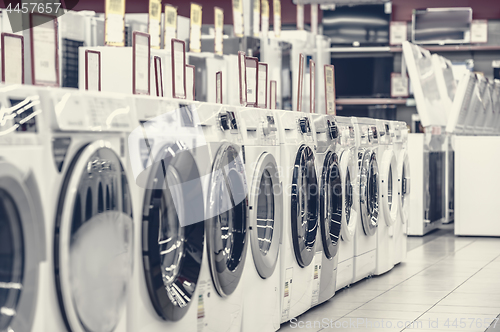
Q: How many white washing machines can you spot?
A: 11